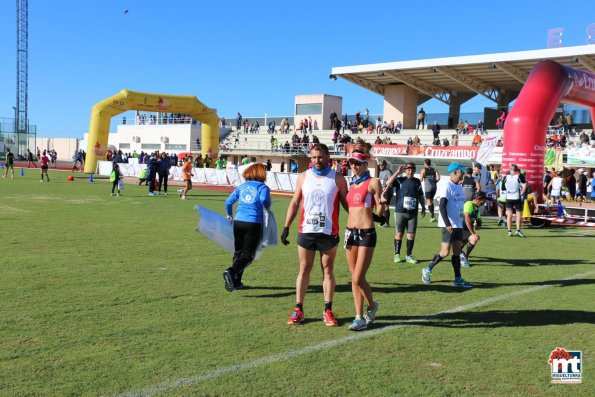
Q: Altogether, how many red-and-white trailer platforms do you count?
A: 1